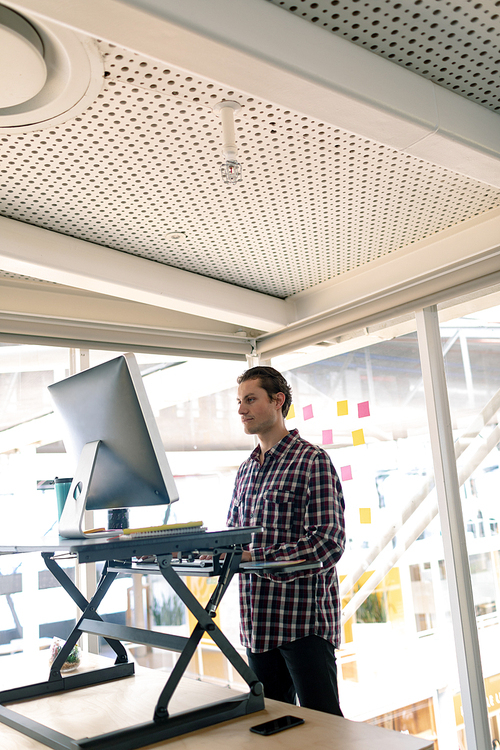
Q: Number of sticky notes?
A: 8